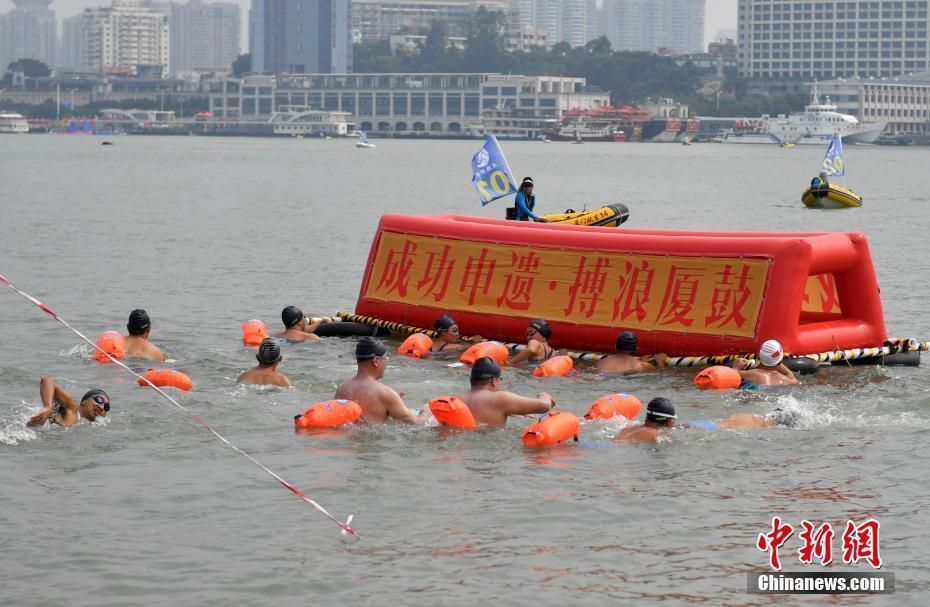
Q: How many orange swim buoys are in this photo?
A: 11